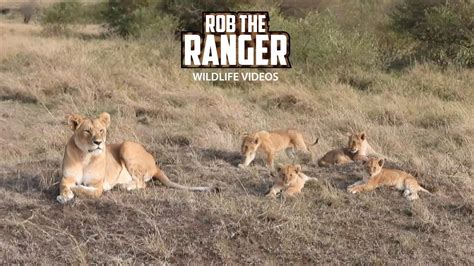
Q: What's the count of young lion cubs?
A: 4